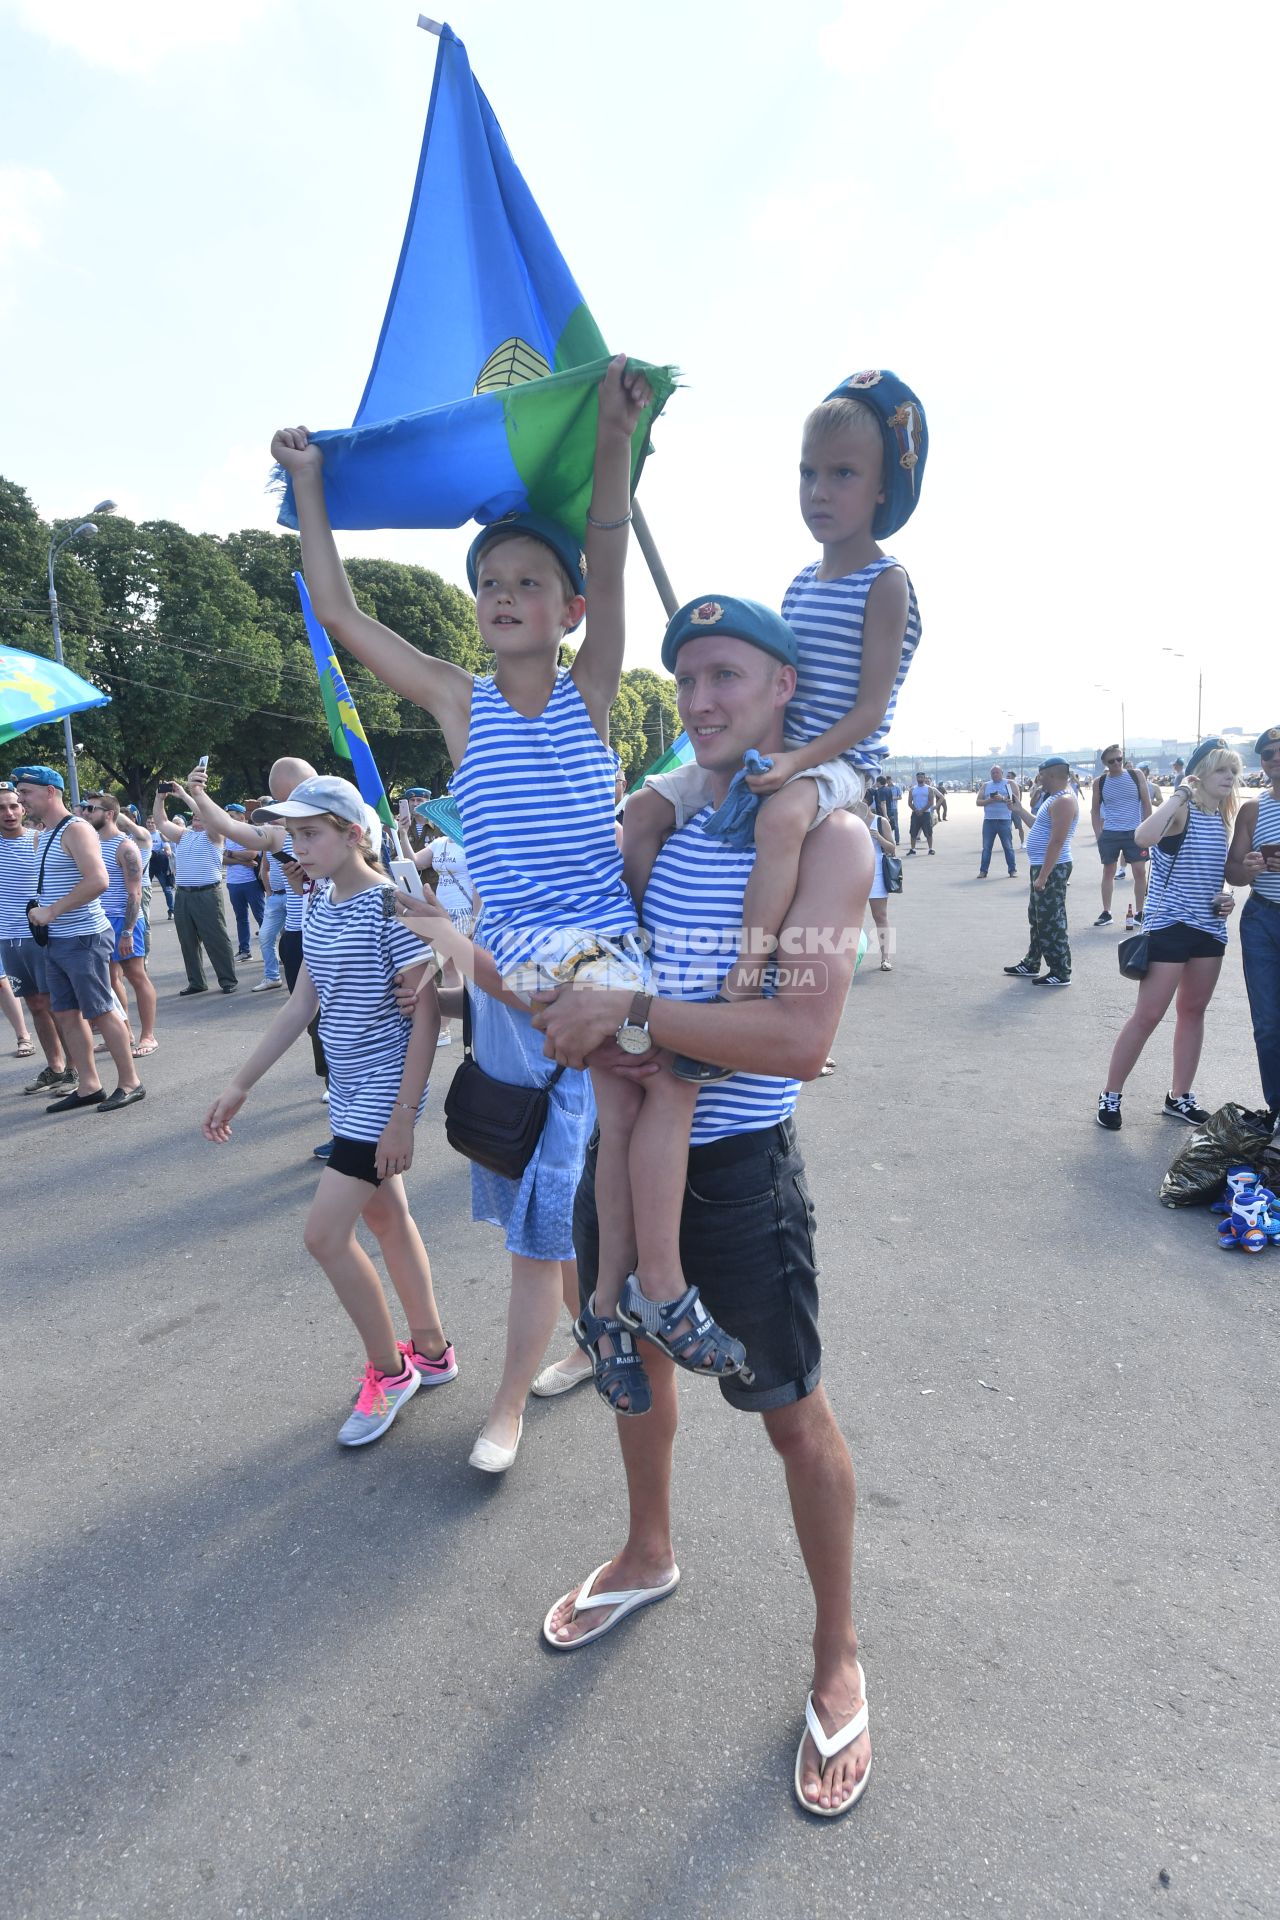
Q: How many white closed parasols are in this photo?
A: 0